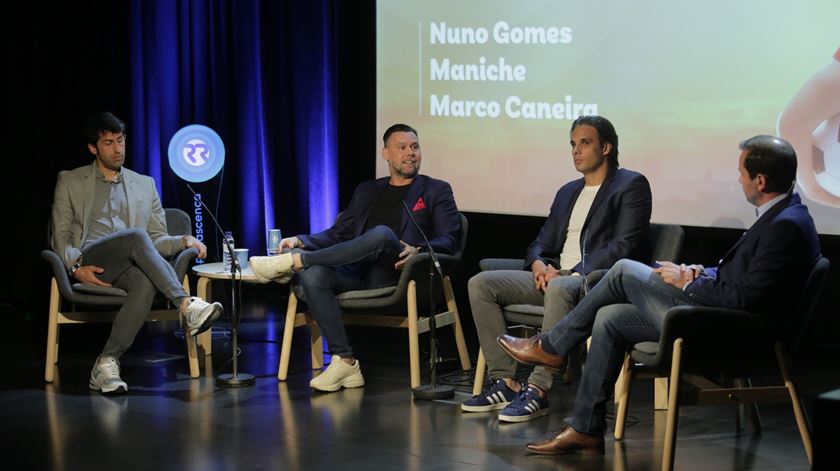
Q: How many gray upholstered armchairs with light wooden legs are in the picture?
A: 4